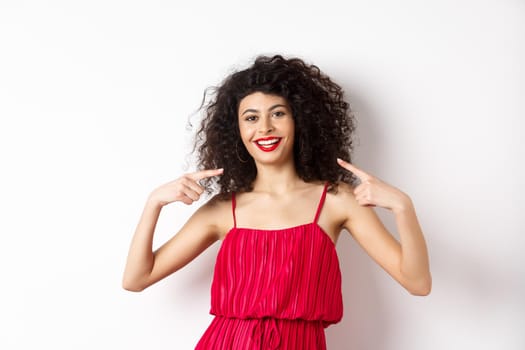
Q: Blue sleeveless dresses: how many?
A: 0